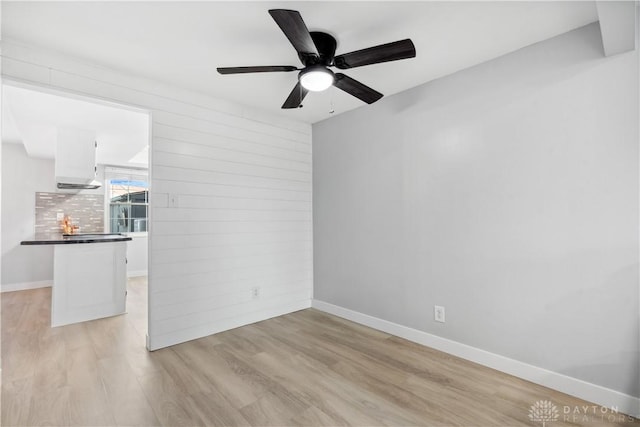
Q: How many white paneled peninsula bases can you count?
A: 1